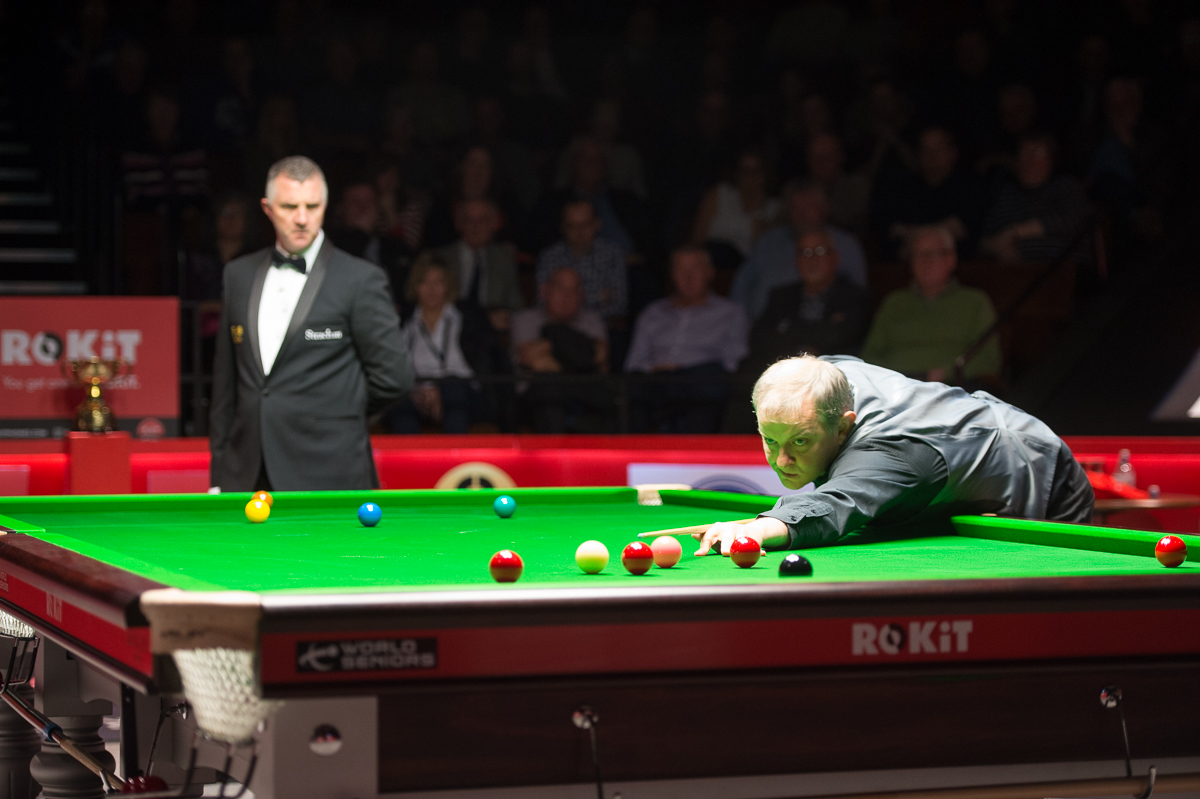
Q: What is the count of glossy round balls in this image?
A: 11